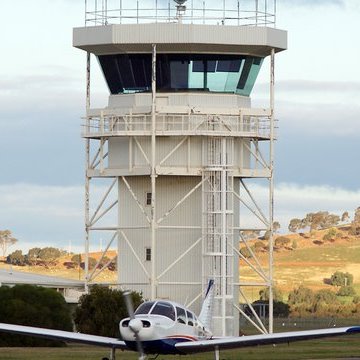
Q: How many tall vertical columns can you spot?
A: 3